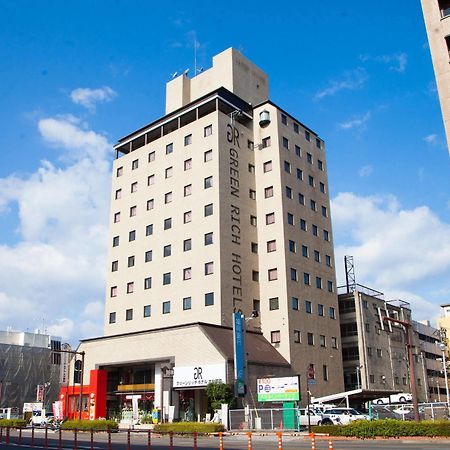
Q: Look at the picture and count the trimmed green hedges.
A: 4